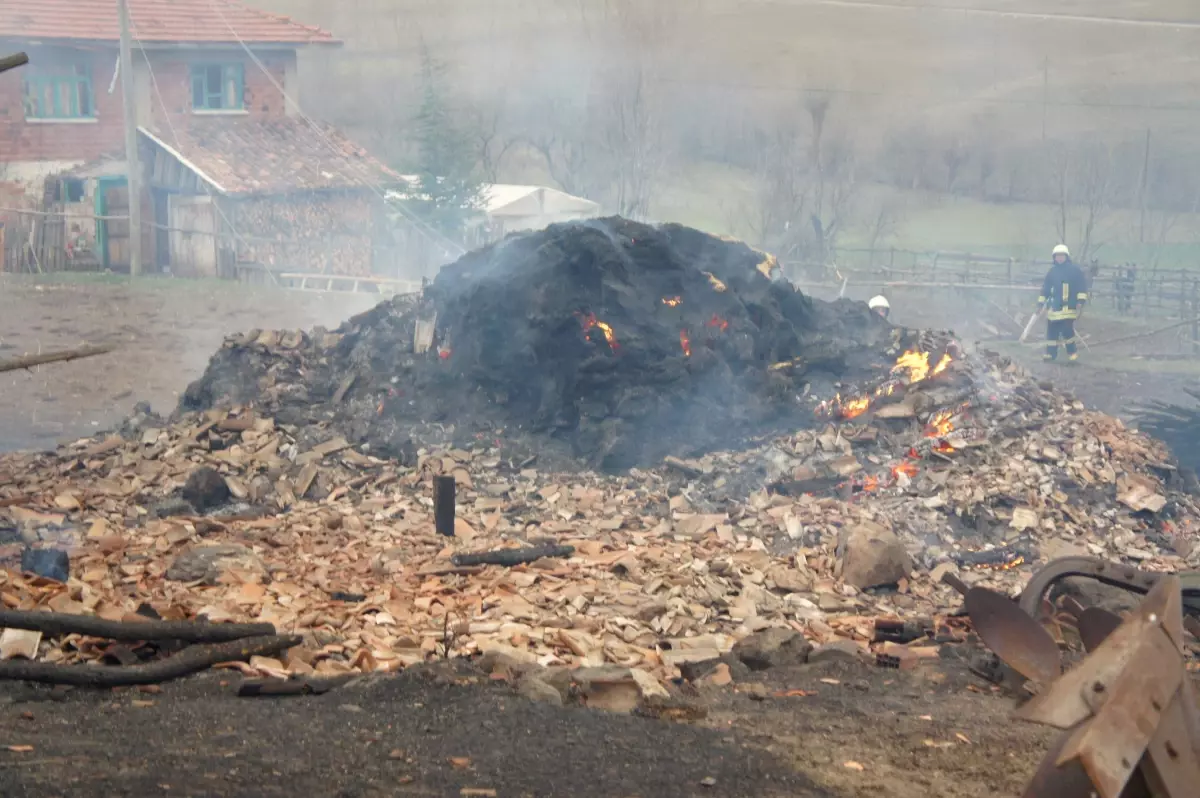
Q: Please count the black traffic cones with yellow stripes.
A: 0